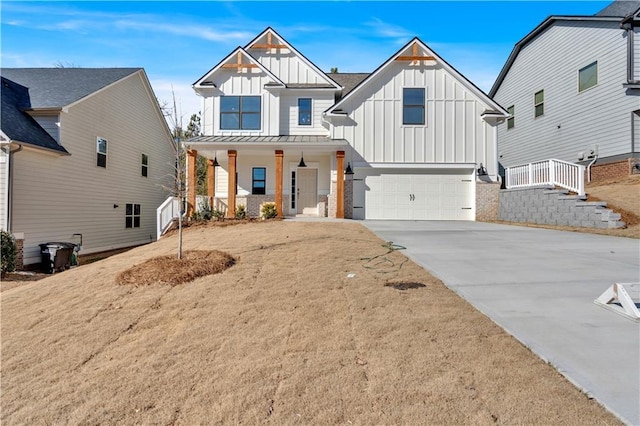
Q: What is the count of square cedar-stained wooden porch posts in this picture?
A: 5